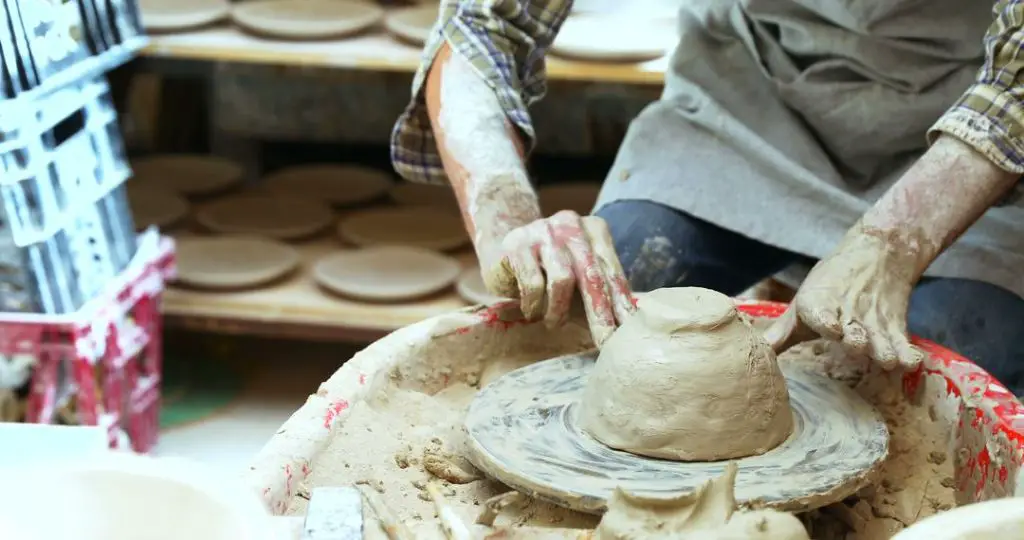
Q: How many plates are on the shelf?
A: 14